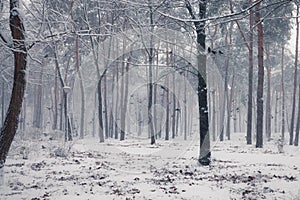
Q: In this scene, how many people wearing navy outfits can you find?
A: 0